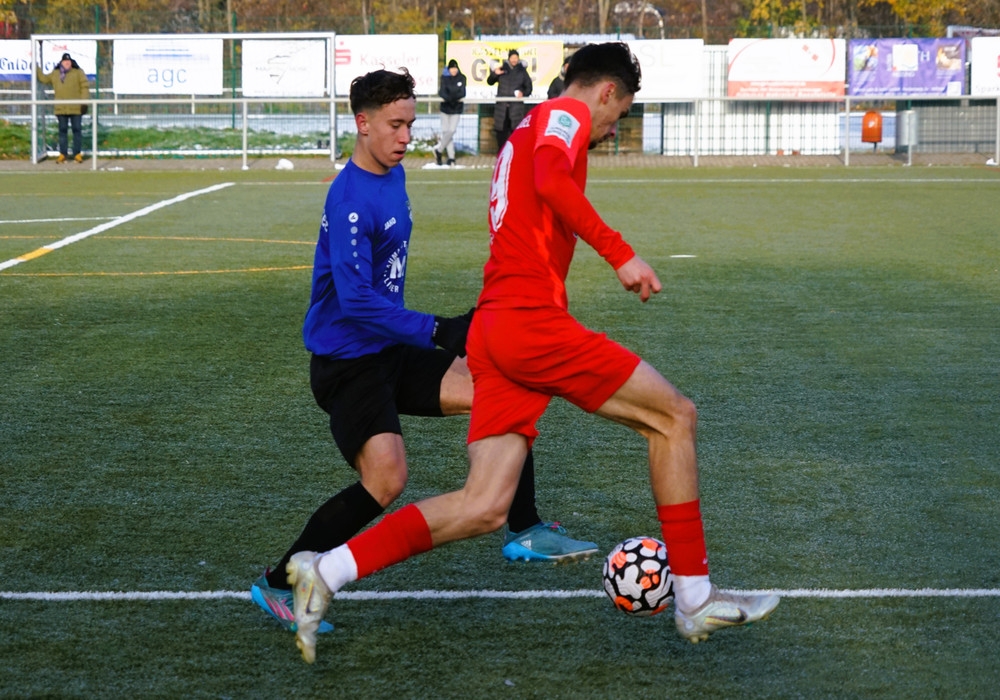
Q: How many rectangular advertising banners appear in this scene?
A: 9